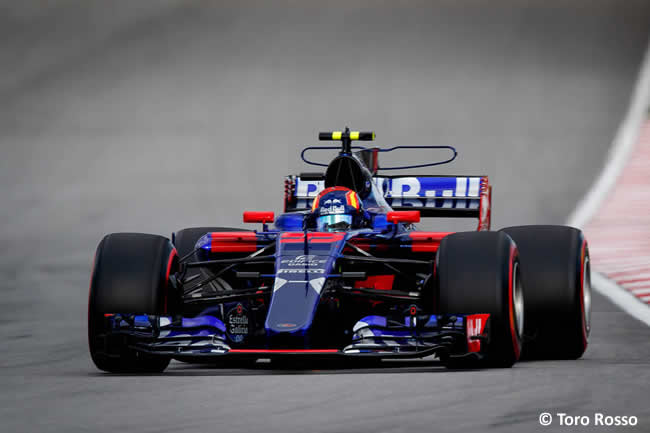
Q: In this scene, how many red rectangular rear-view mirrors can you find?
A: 2